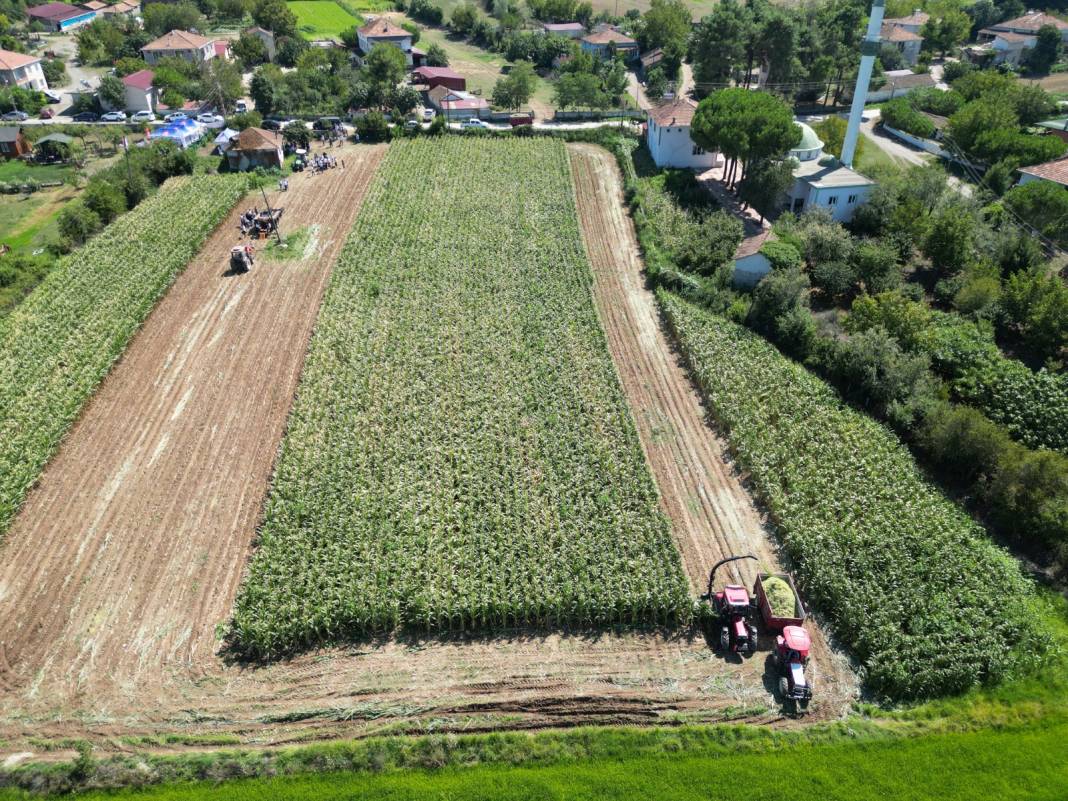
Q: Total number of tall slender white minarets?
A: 1